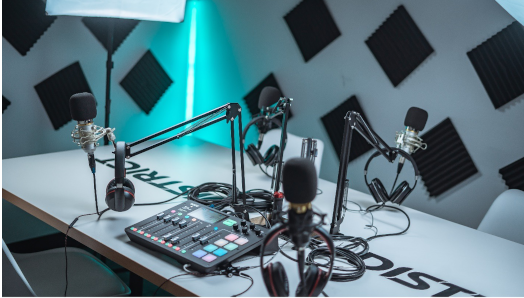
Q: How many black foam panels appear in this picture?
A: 12